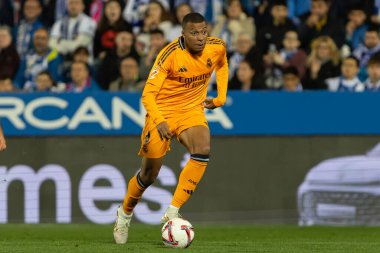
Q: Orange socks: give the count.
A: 2